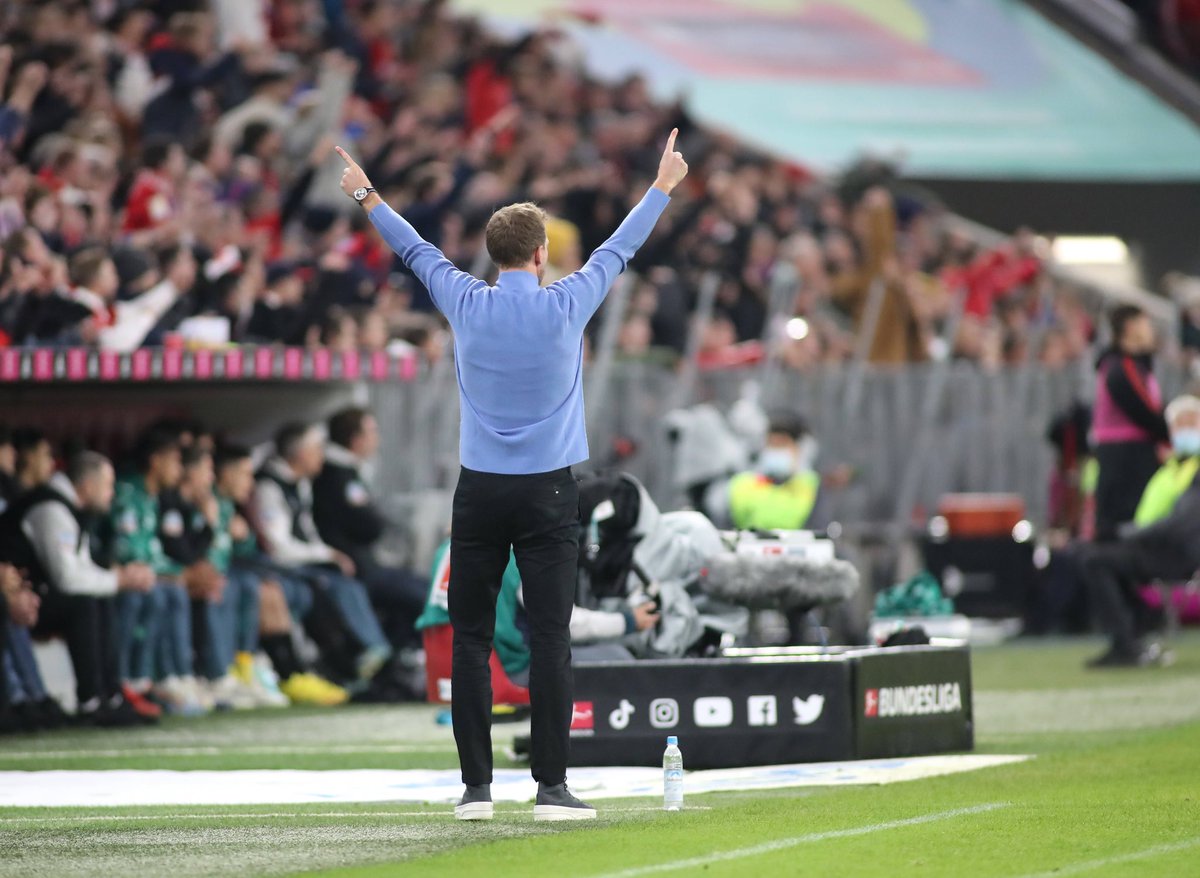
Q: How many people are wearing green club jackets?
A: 2